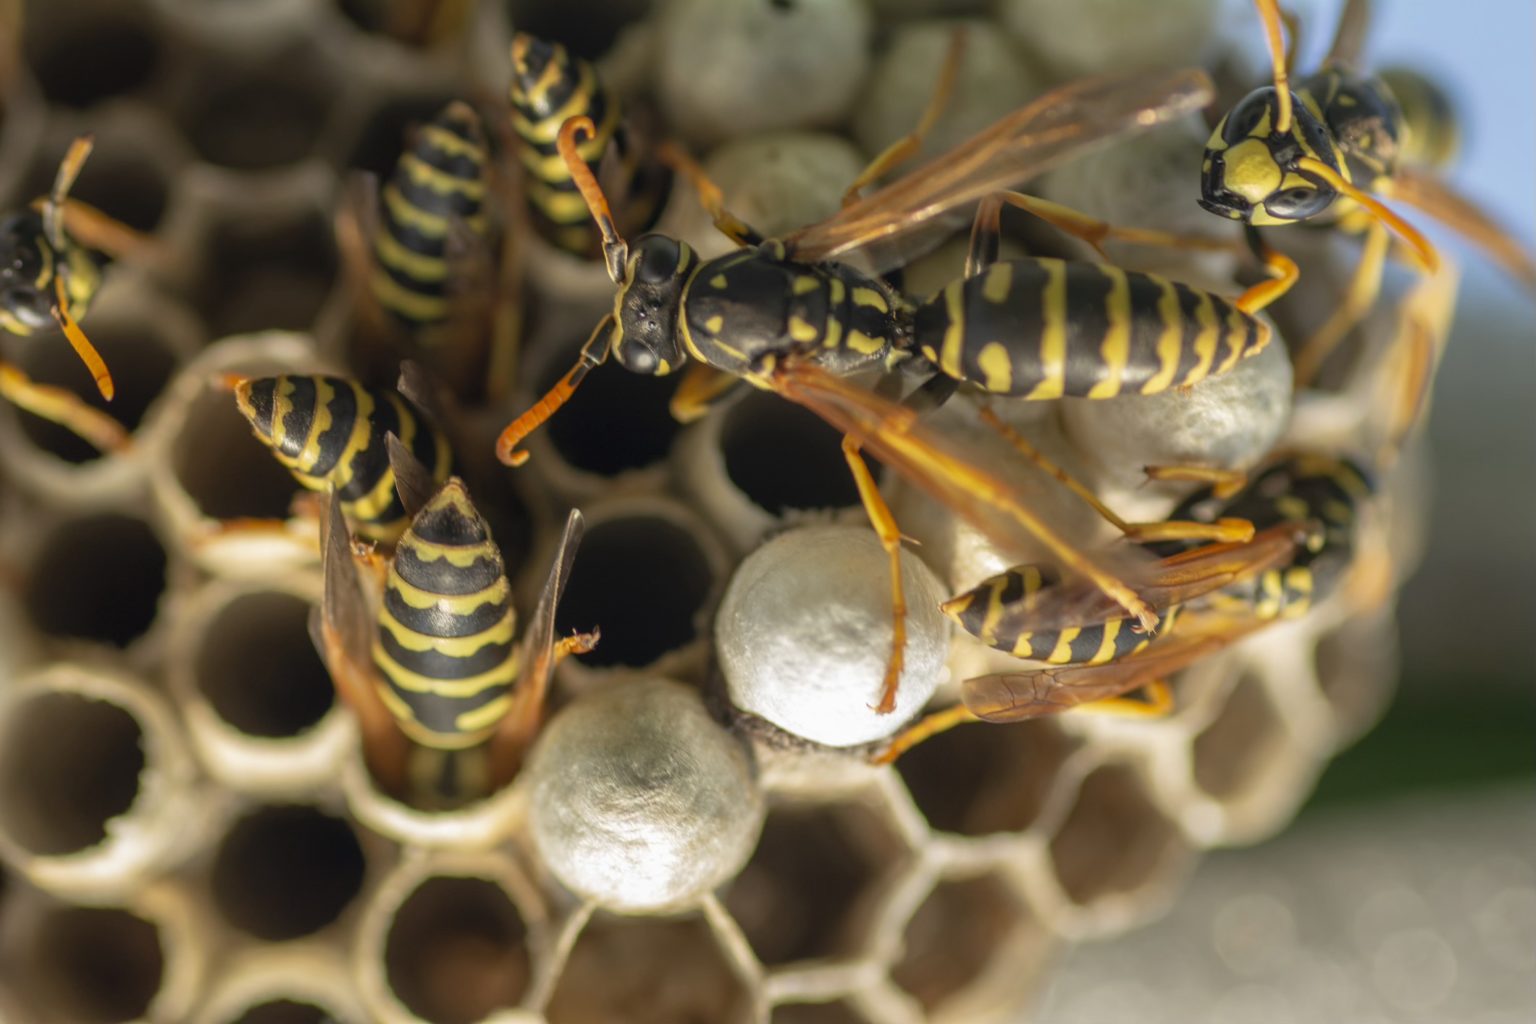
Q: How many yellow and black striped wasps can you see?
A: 8